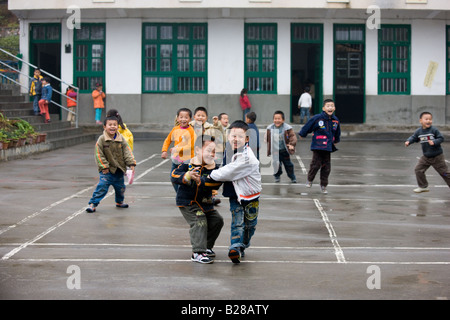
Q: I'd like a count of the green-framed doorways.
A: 3